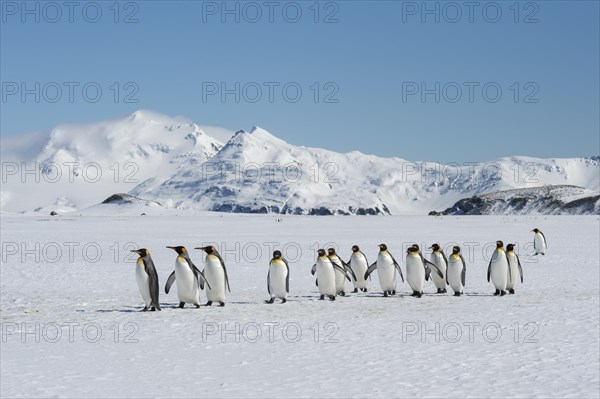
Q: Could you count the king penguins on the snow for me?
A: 15